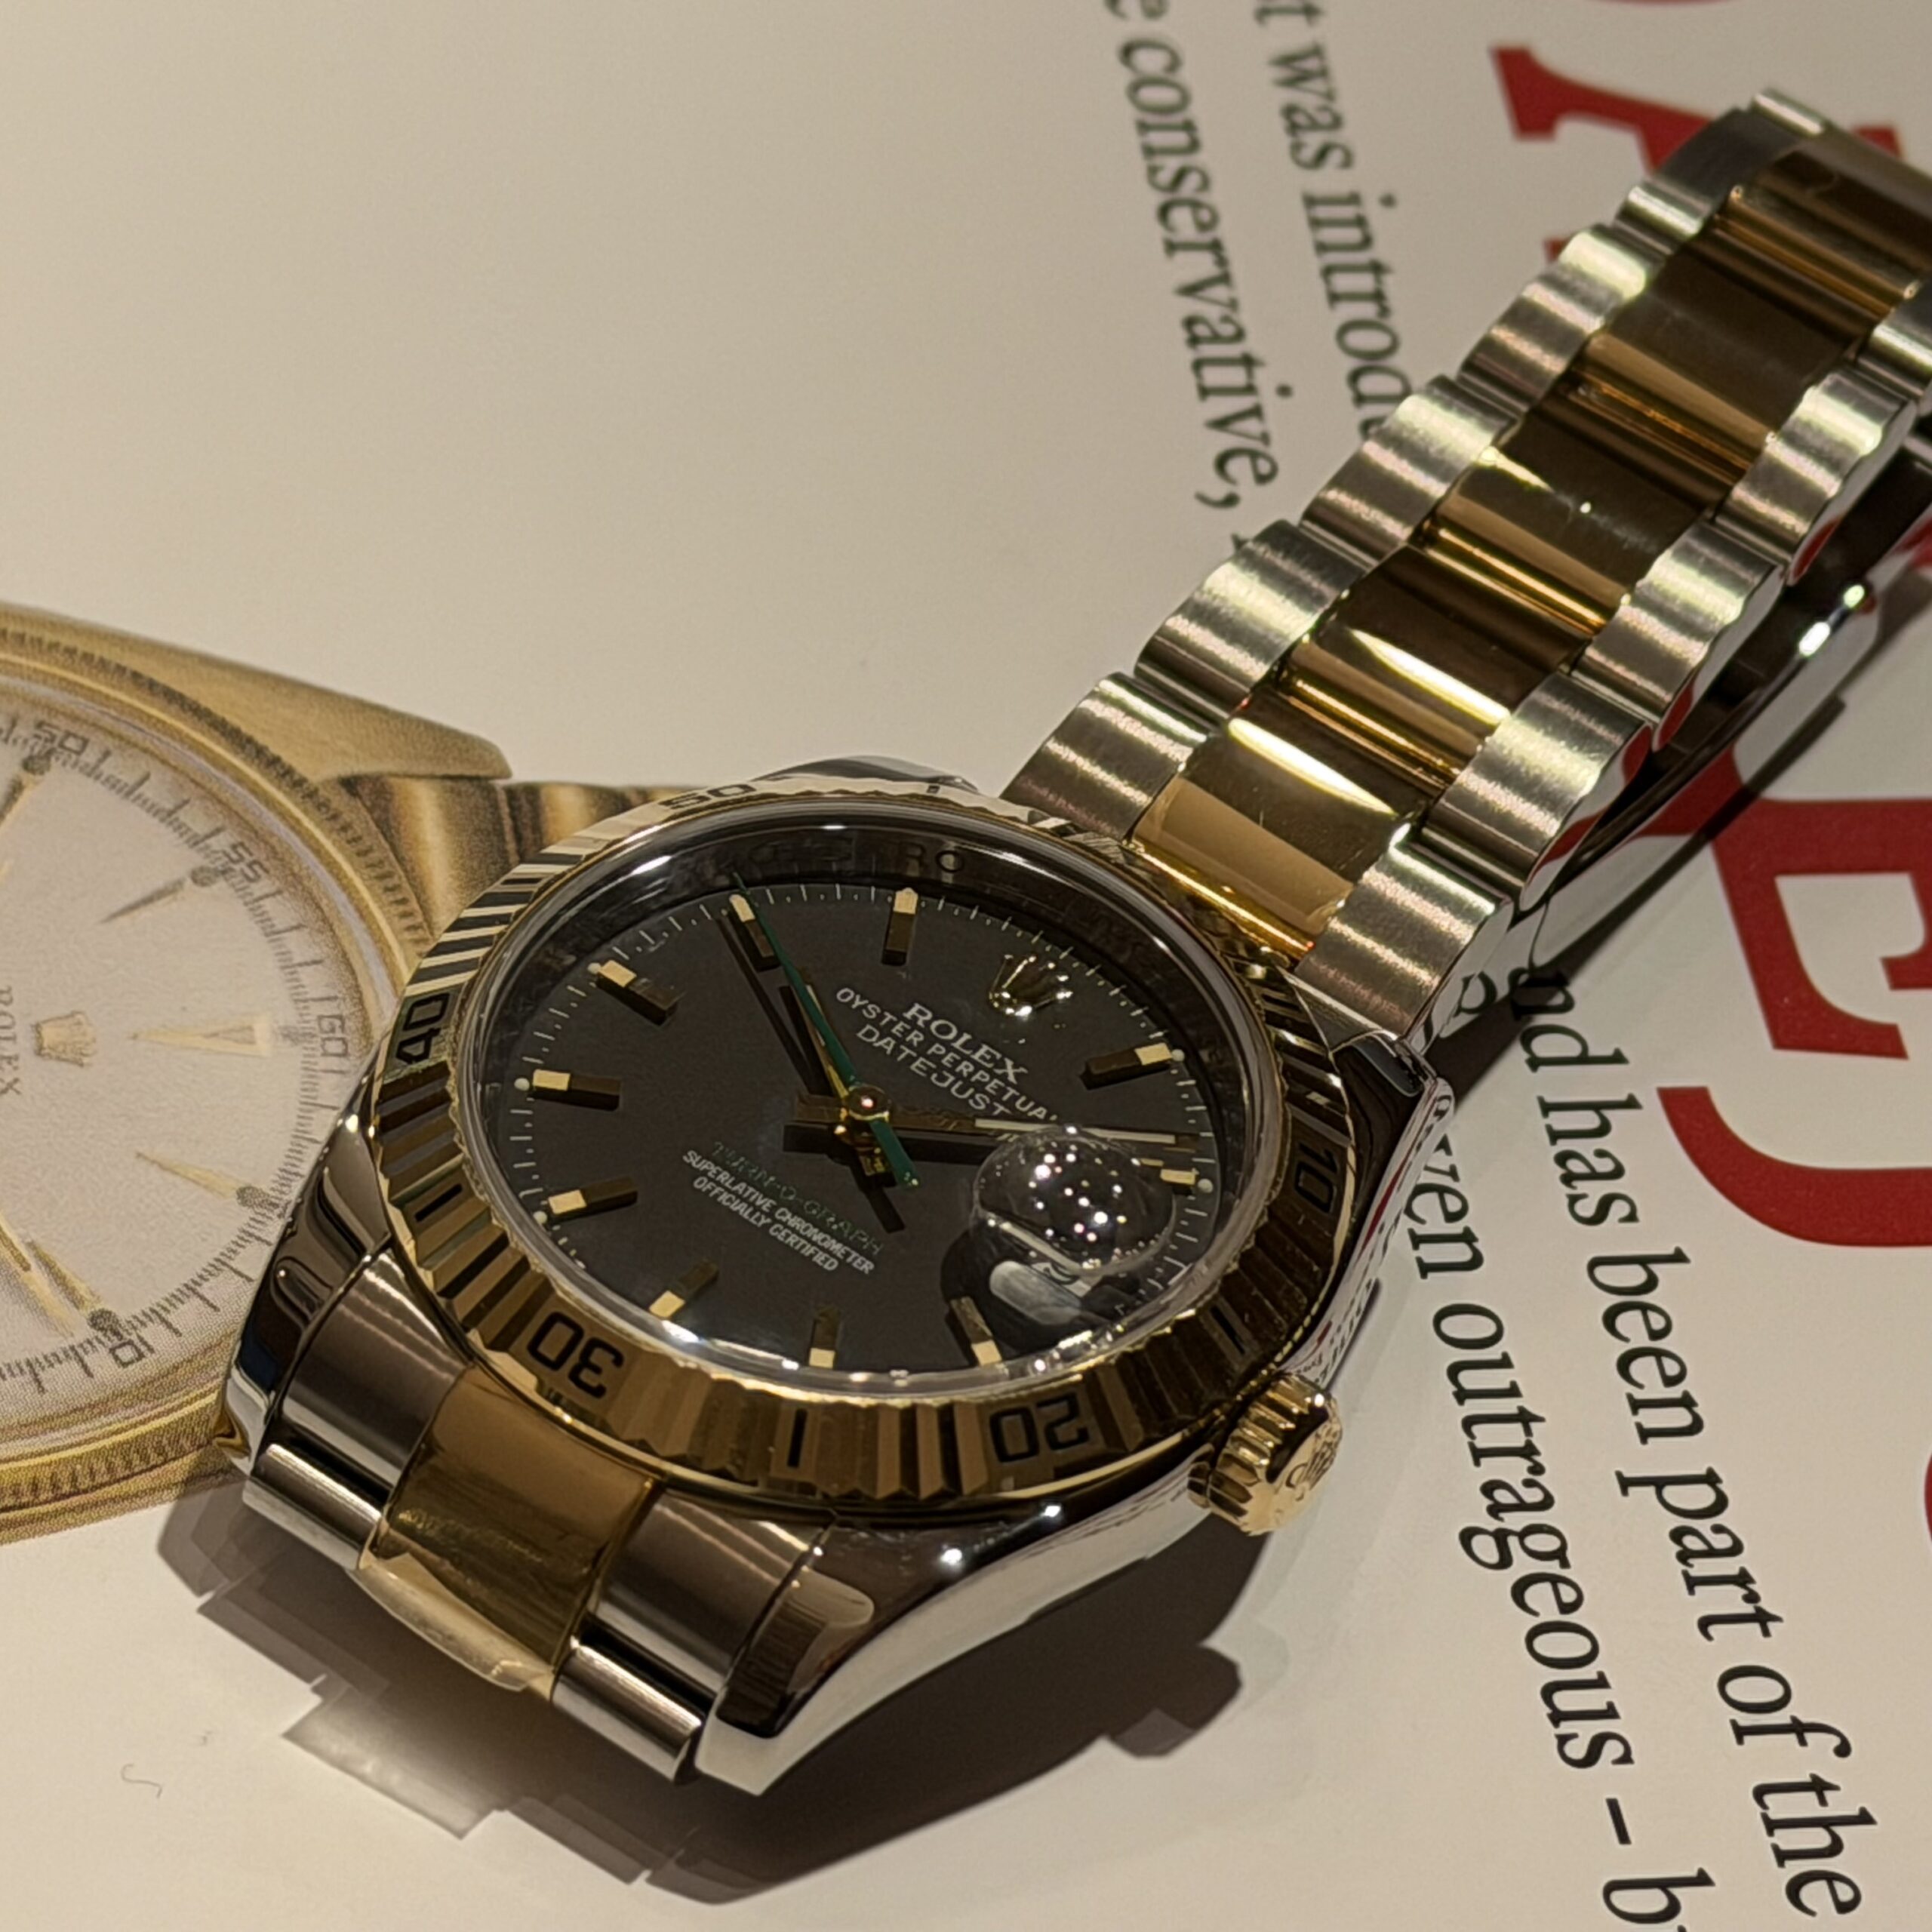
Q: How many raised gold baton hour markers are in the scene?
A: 10